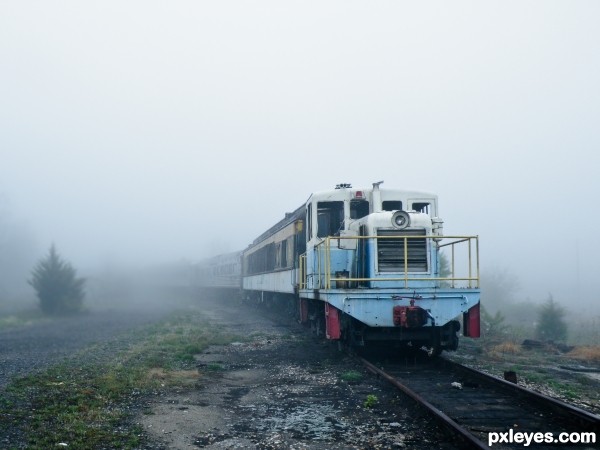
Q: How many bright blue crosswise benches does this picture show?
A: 0